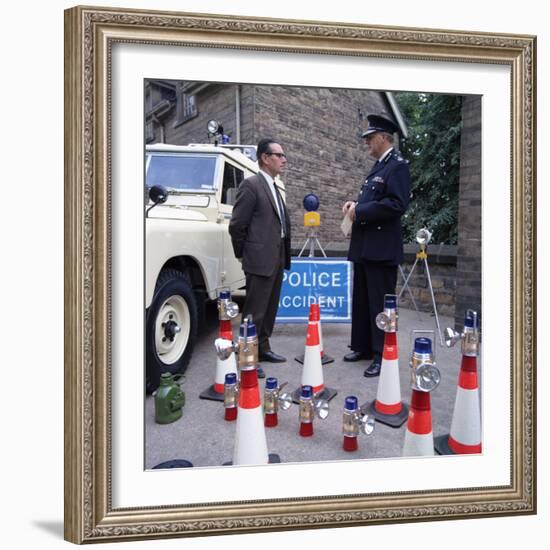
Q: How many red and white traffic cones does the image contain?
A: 7